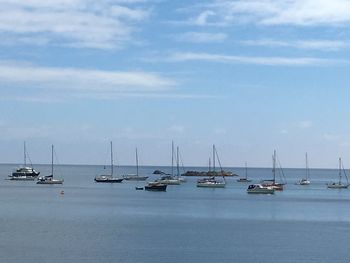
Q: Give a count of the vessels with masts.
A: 11